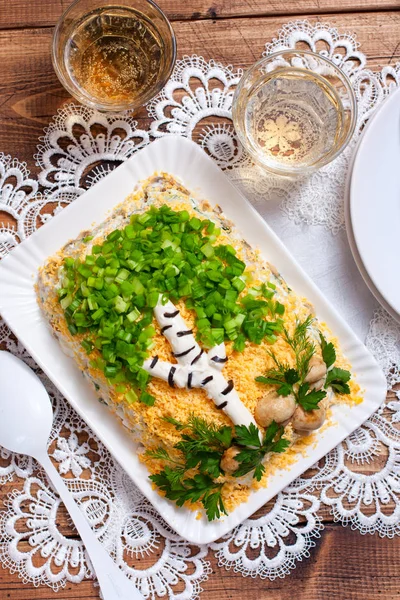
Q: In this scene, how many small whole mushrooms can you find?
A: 4